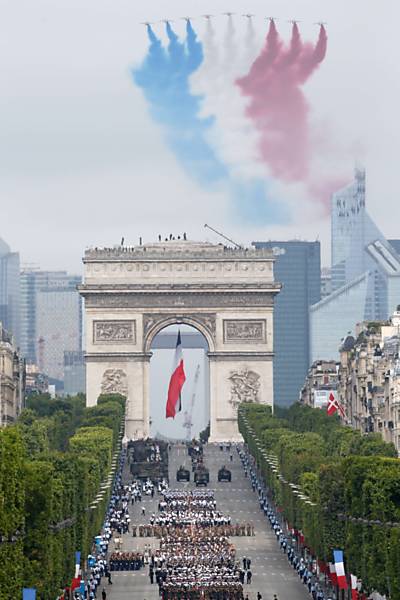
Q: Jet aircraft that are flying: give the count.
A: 9